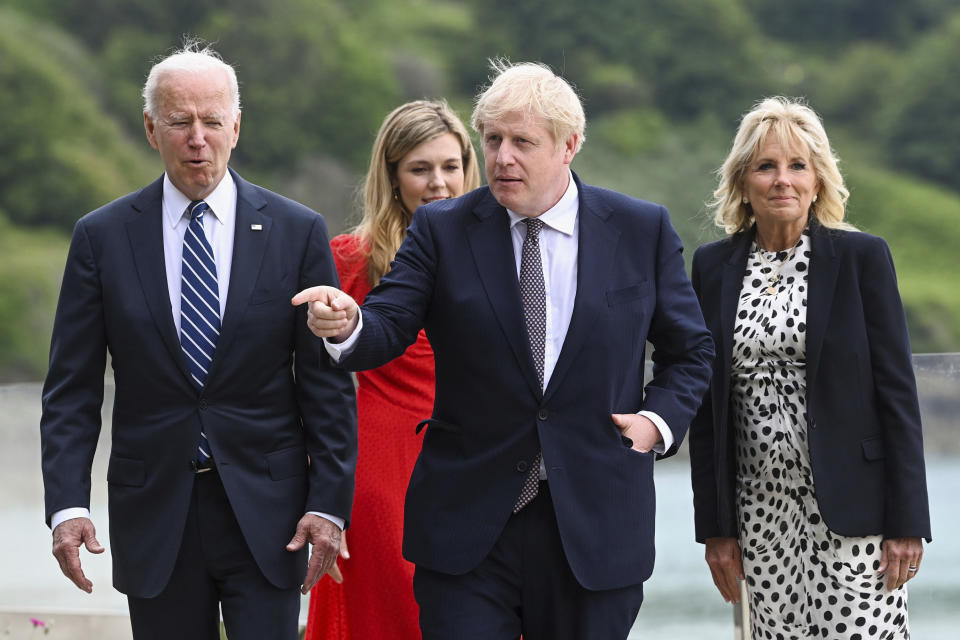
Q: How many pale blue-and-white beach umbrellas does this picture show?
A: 0